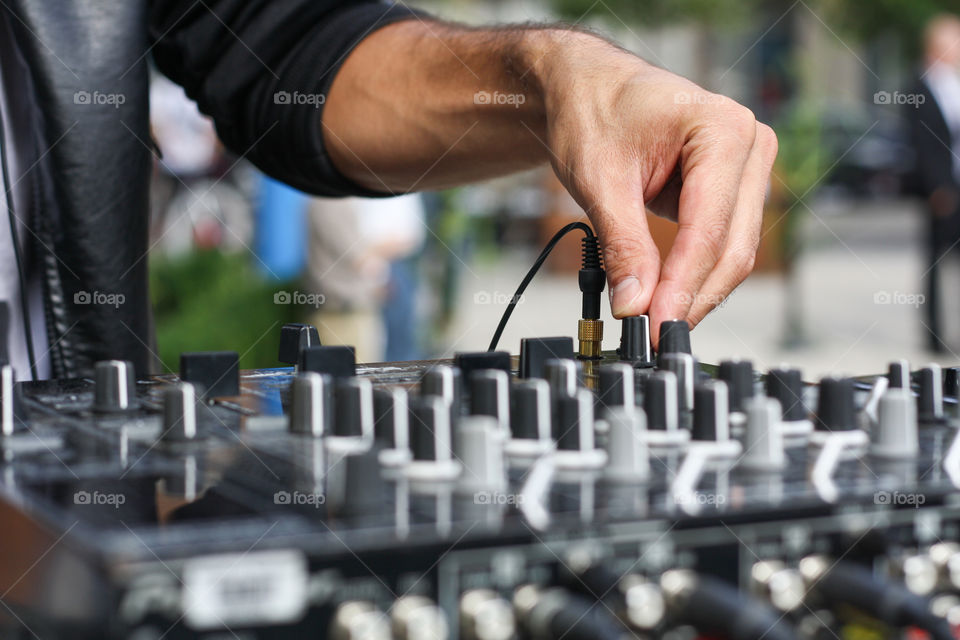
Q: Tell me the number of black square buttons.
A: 5